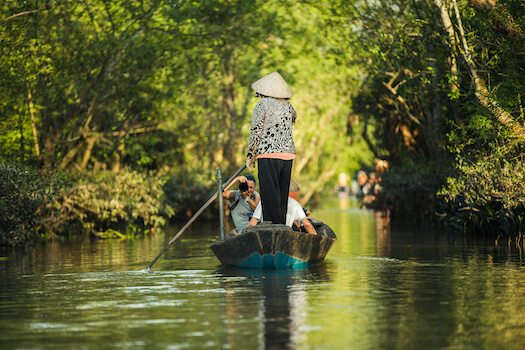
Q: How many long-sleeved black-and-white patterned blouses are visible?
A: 1